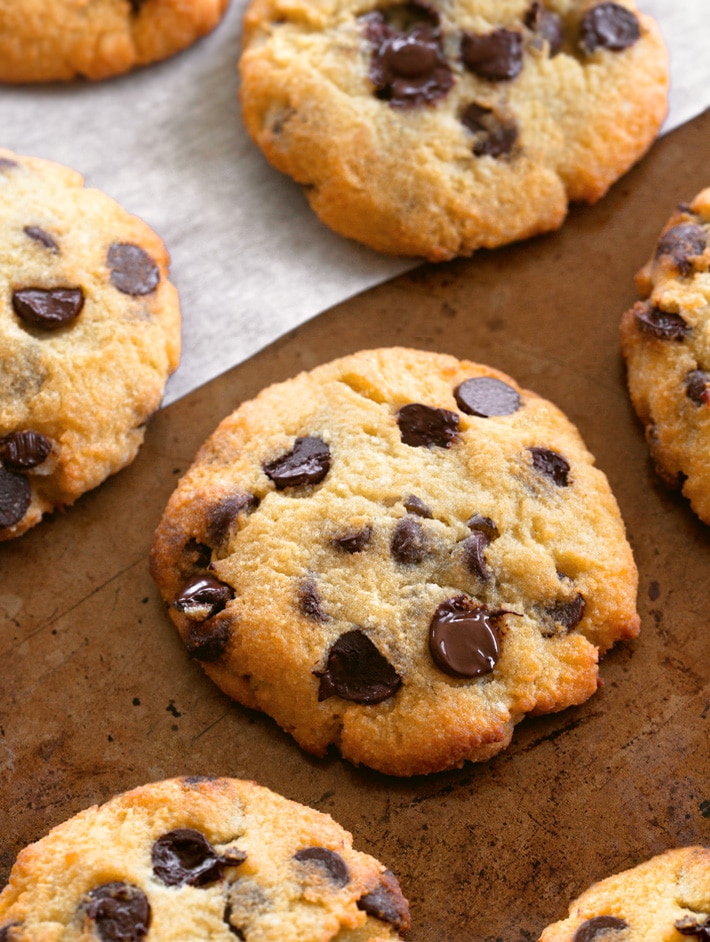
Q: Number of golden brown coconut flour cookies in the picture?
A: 7